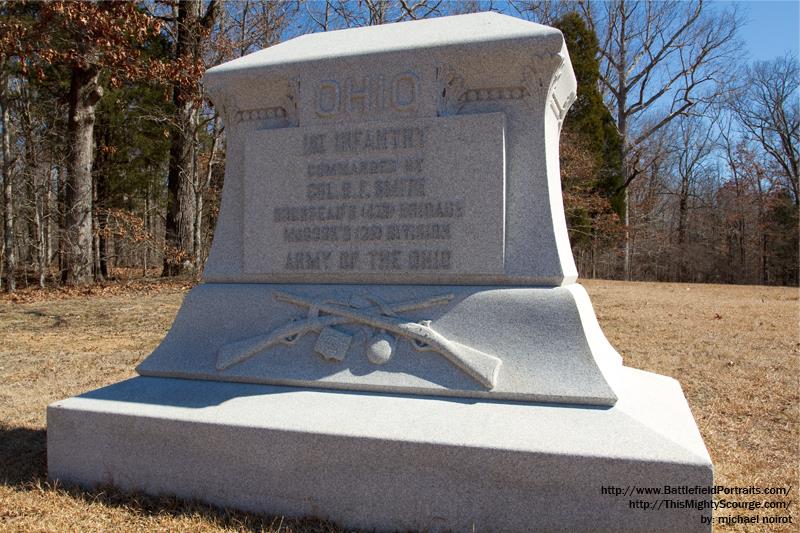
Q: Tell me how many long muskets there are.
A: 2